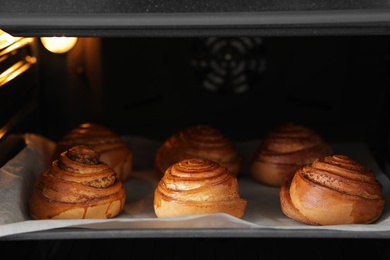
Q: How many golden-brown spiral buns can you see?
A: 6